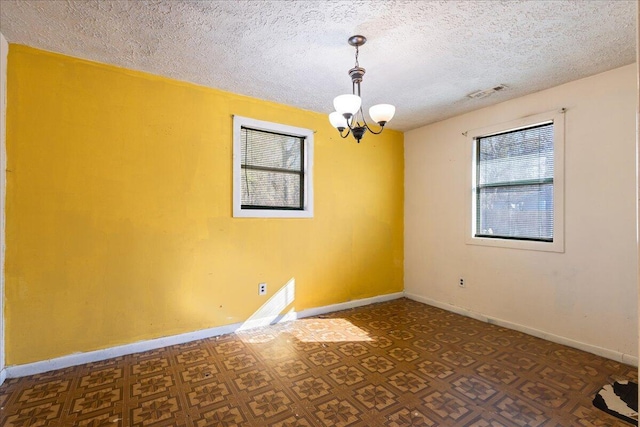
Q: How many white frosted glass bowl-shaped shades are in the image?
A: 3